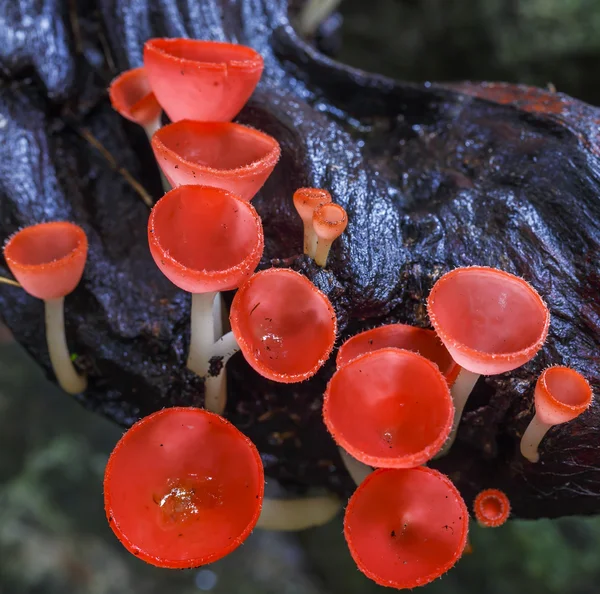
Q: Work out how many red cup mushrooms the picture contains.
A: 15